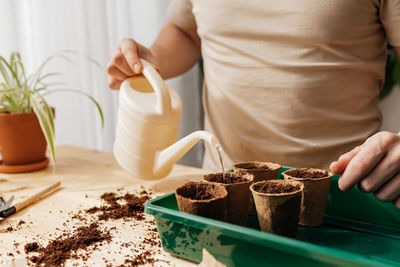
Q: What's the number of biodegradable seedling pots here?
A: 5